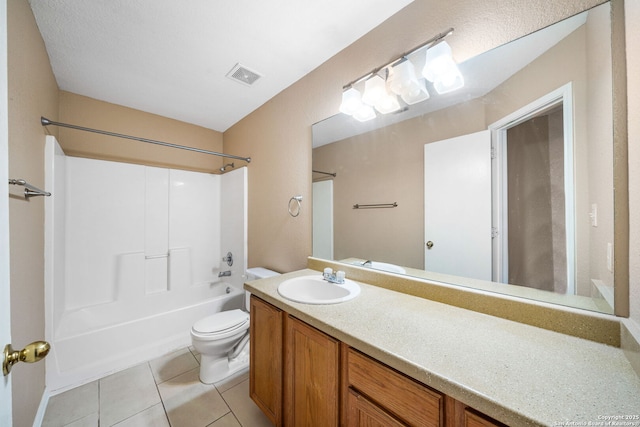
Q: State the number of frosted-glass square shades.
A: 4